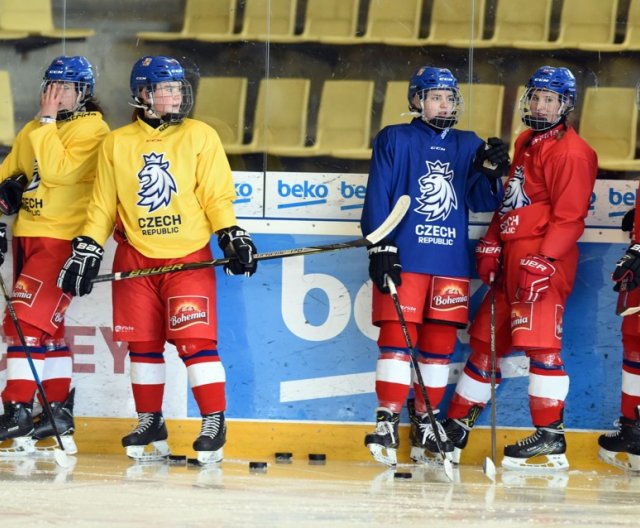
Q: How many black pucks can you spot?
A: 6